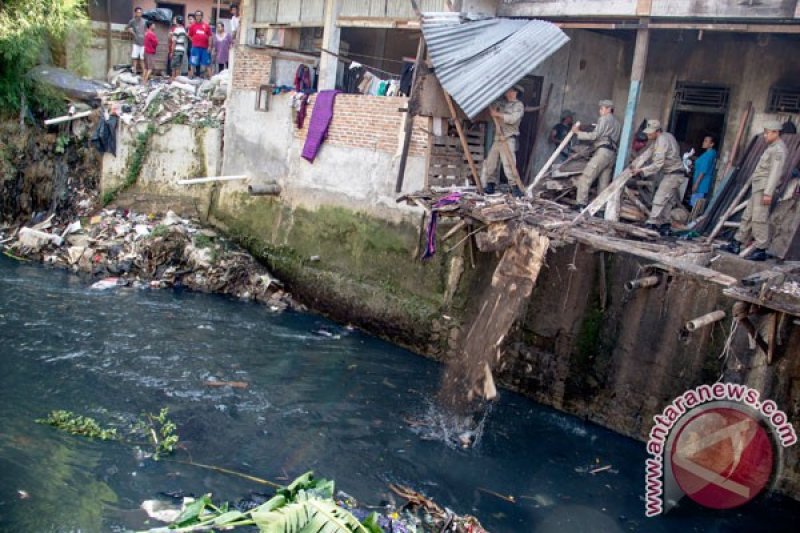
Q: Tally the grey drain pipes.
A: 3